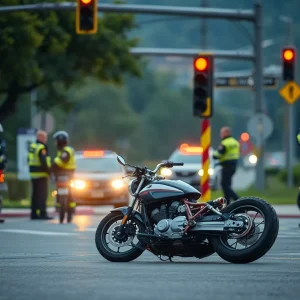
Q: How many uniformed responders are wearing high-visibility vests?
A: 3